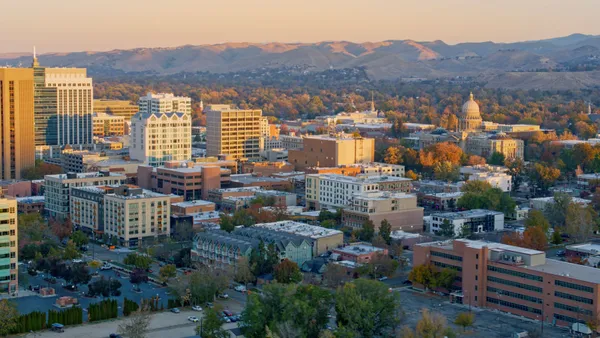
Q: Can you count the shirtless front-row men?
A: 0